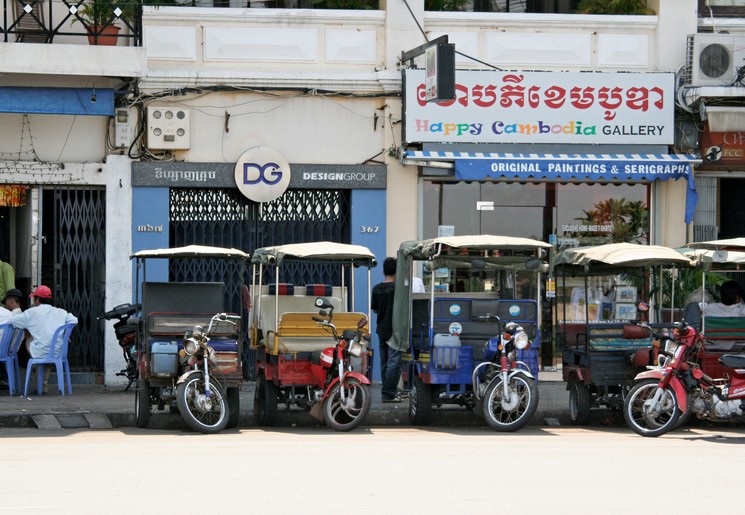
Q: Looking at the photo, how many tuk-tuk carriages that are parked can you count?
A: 5